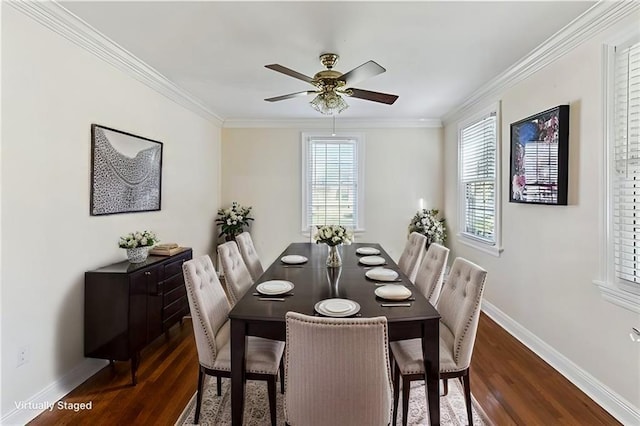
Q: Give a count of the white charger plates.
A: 7